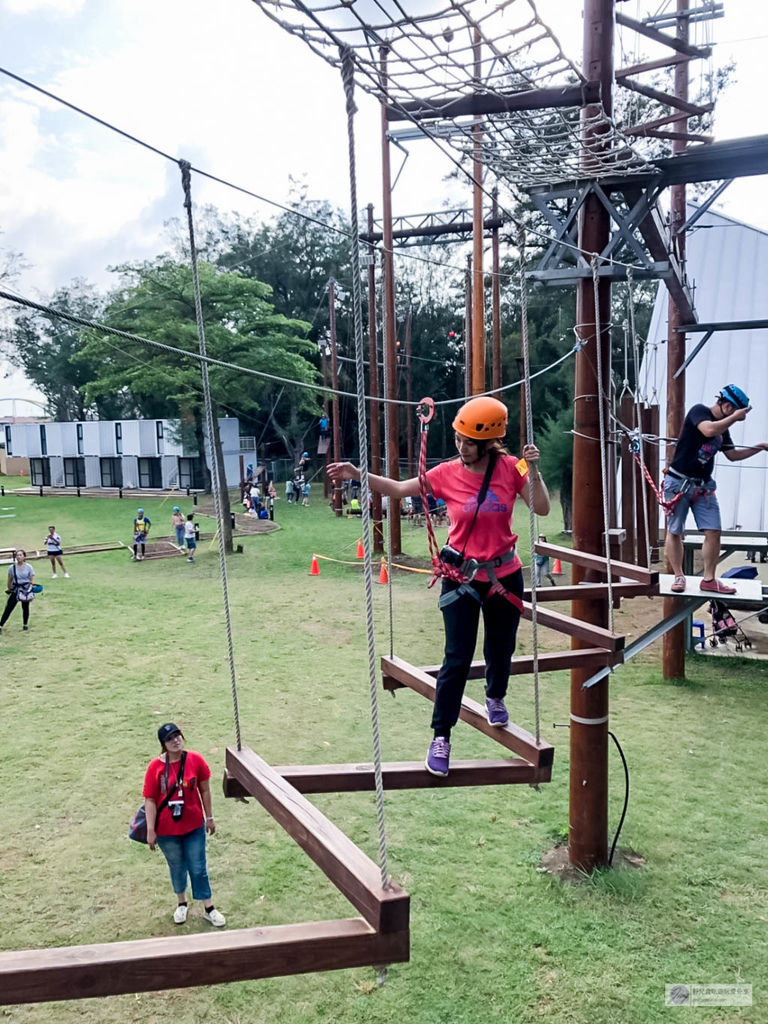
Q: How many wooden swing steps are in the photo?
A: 8